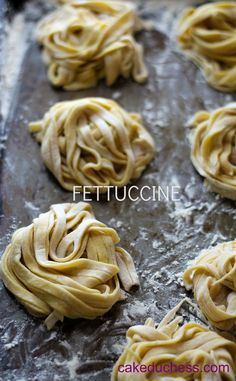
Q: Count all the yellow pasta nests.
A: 7